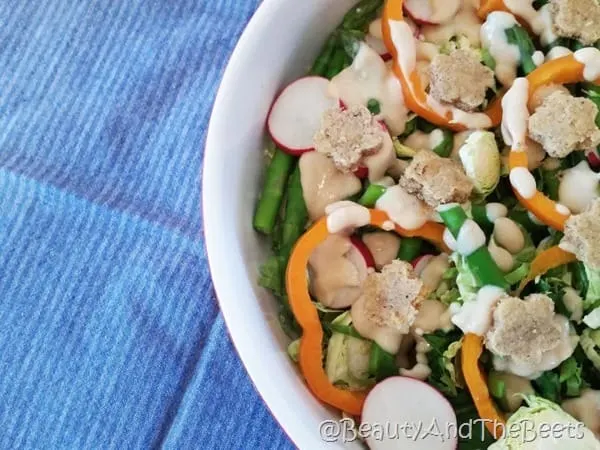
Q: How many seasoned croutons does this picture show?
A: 8